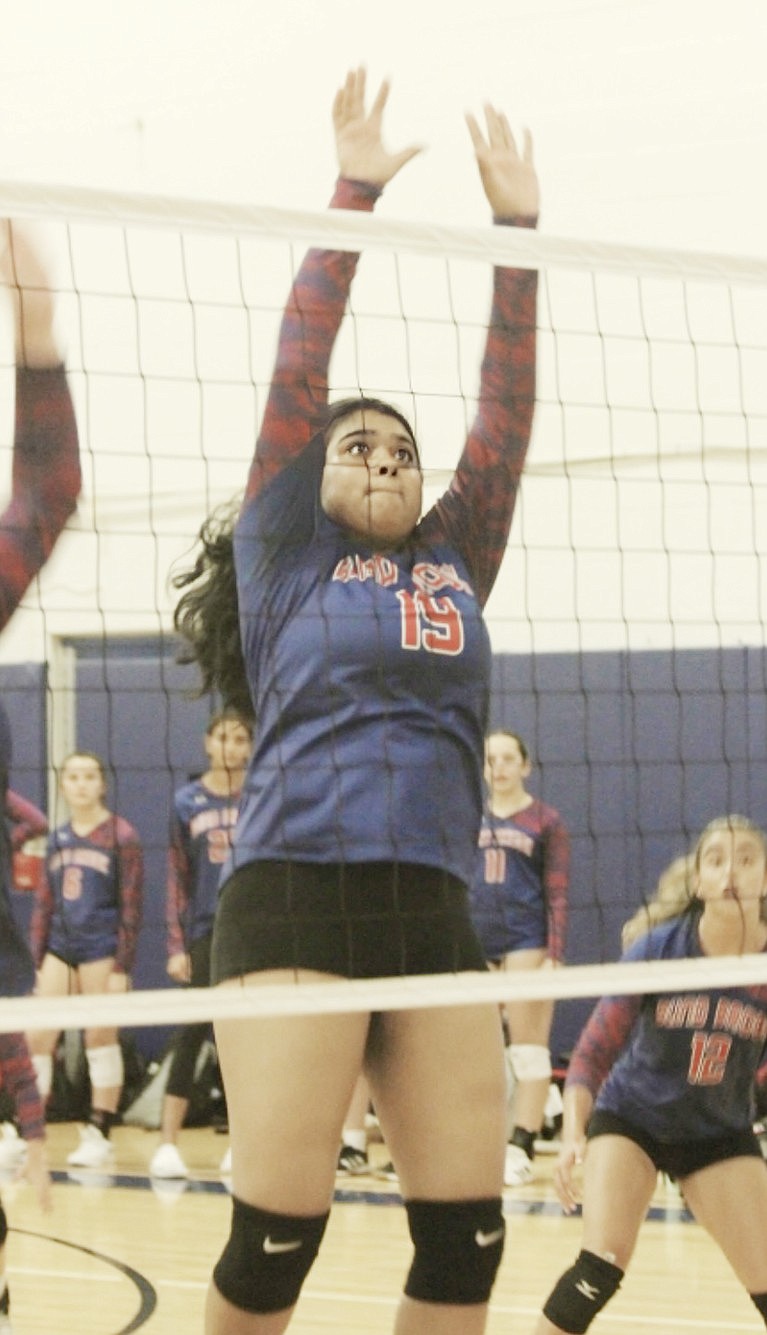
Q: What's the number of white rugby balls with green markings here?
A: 0